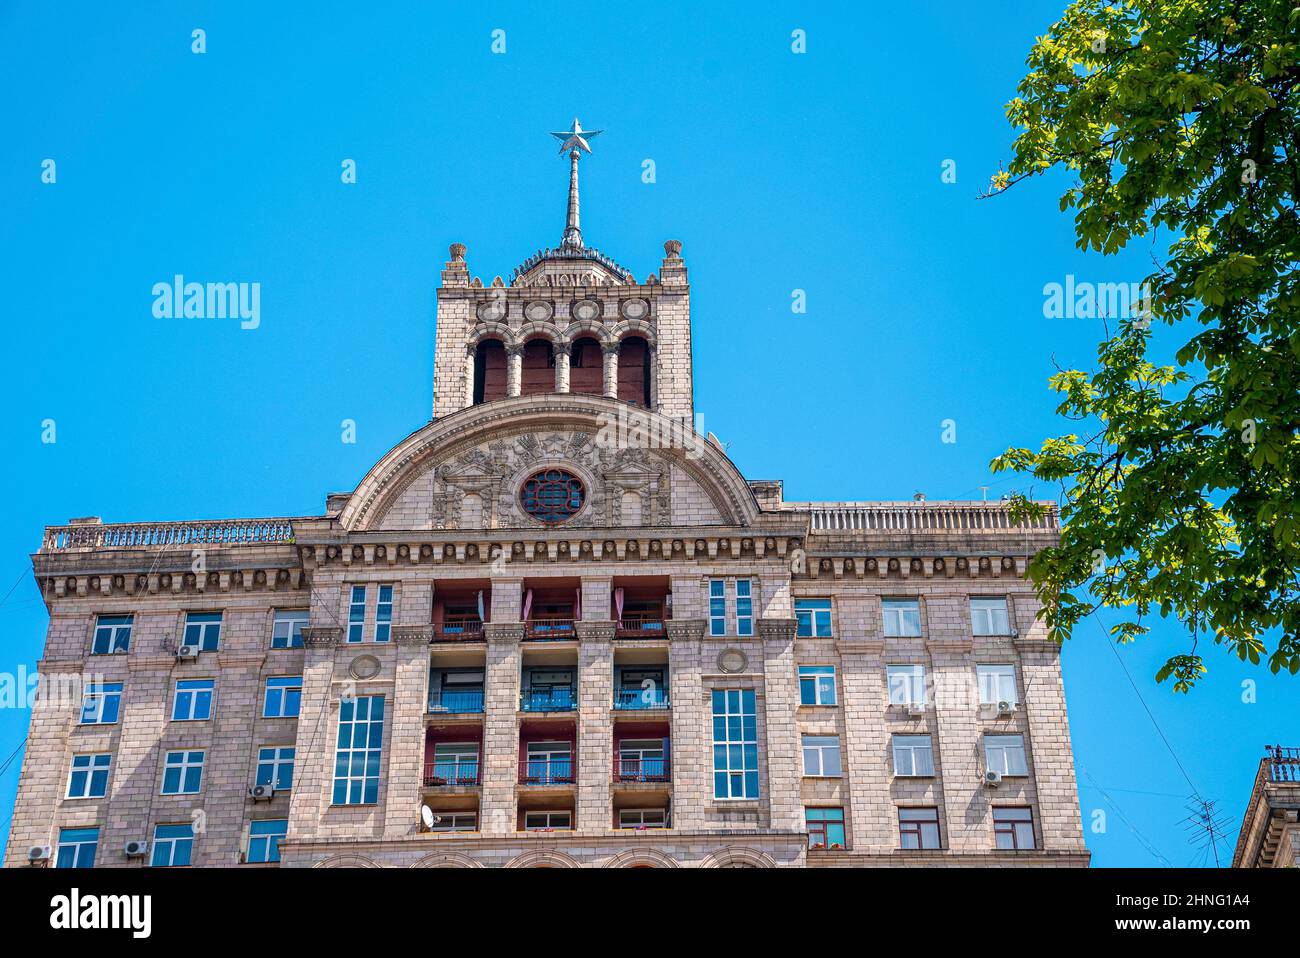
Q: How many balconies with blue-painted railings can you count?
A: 3